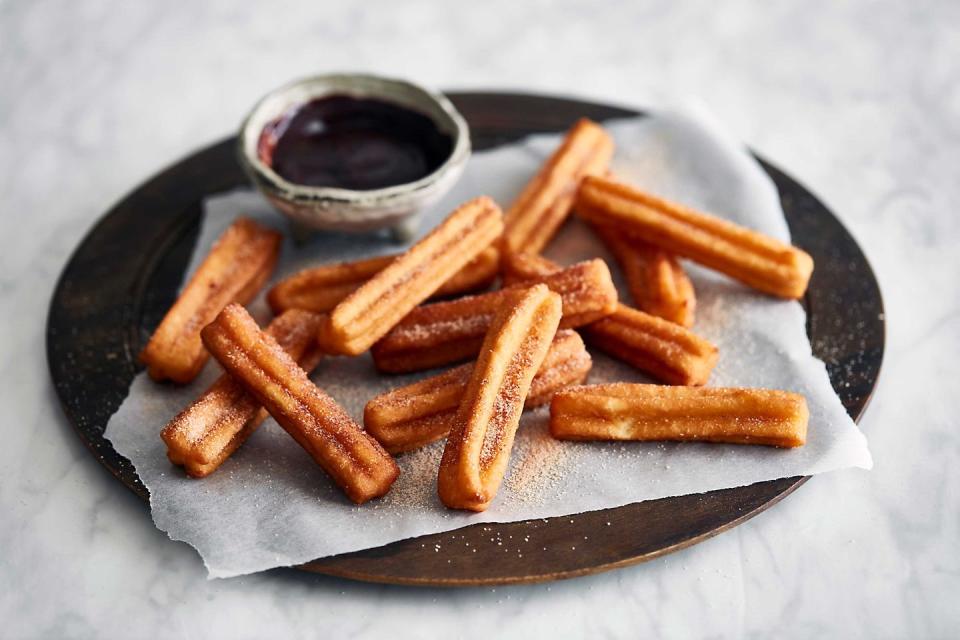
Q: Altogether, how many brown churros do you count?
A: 13